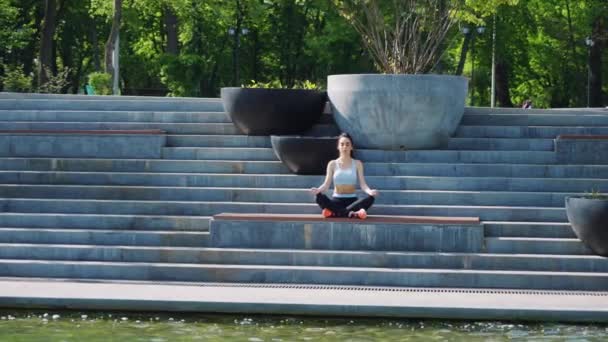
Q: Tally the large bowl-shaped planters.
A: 4